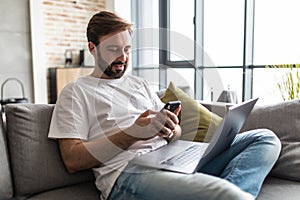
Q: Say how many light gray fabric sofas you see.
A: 1